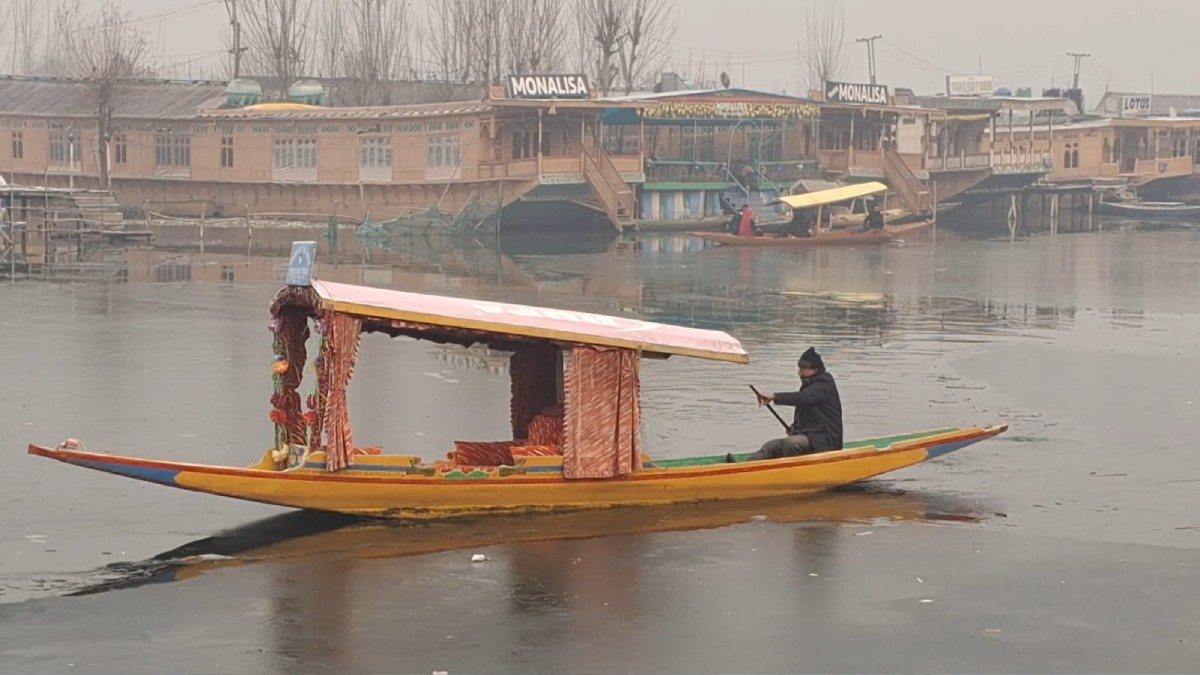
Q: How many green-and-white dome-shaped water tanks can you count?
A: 2